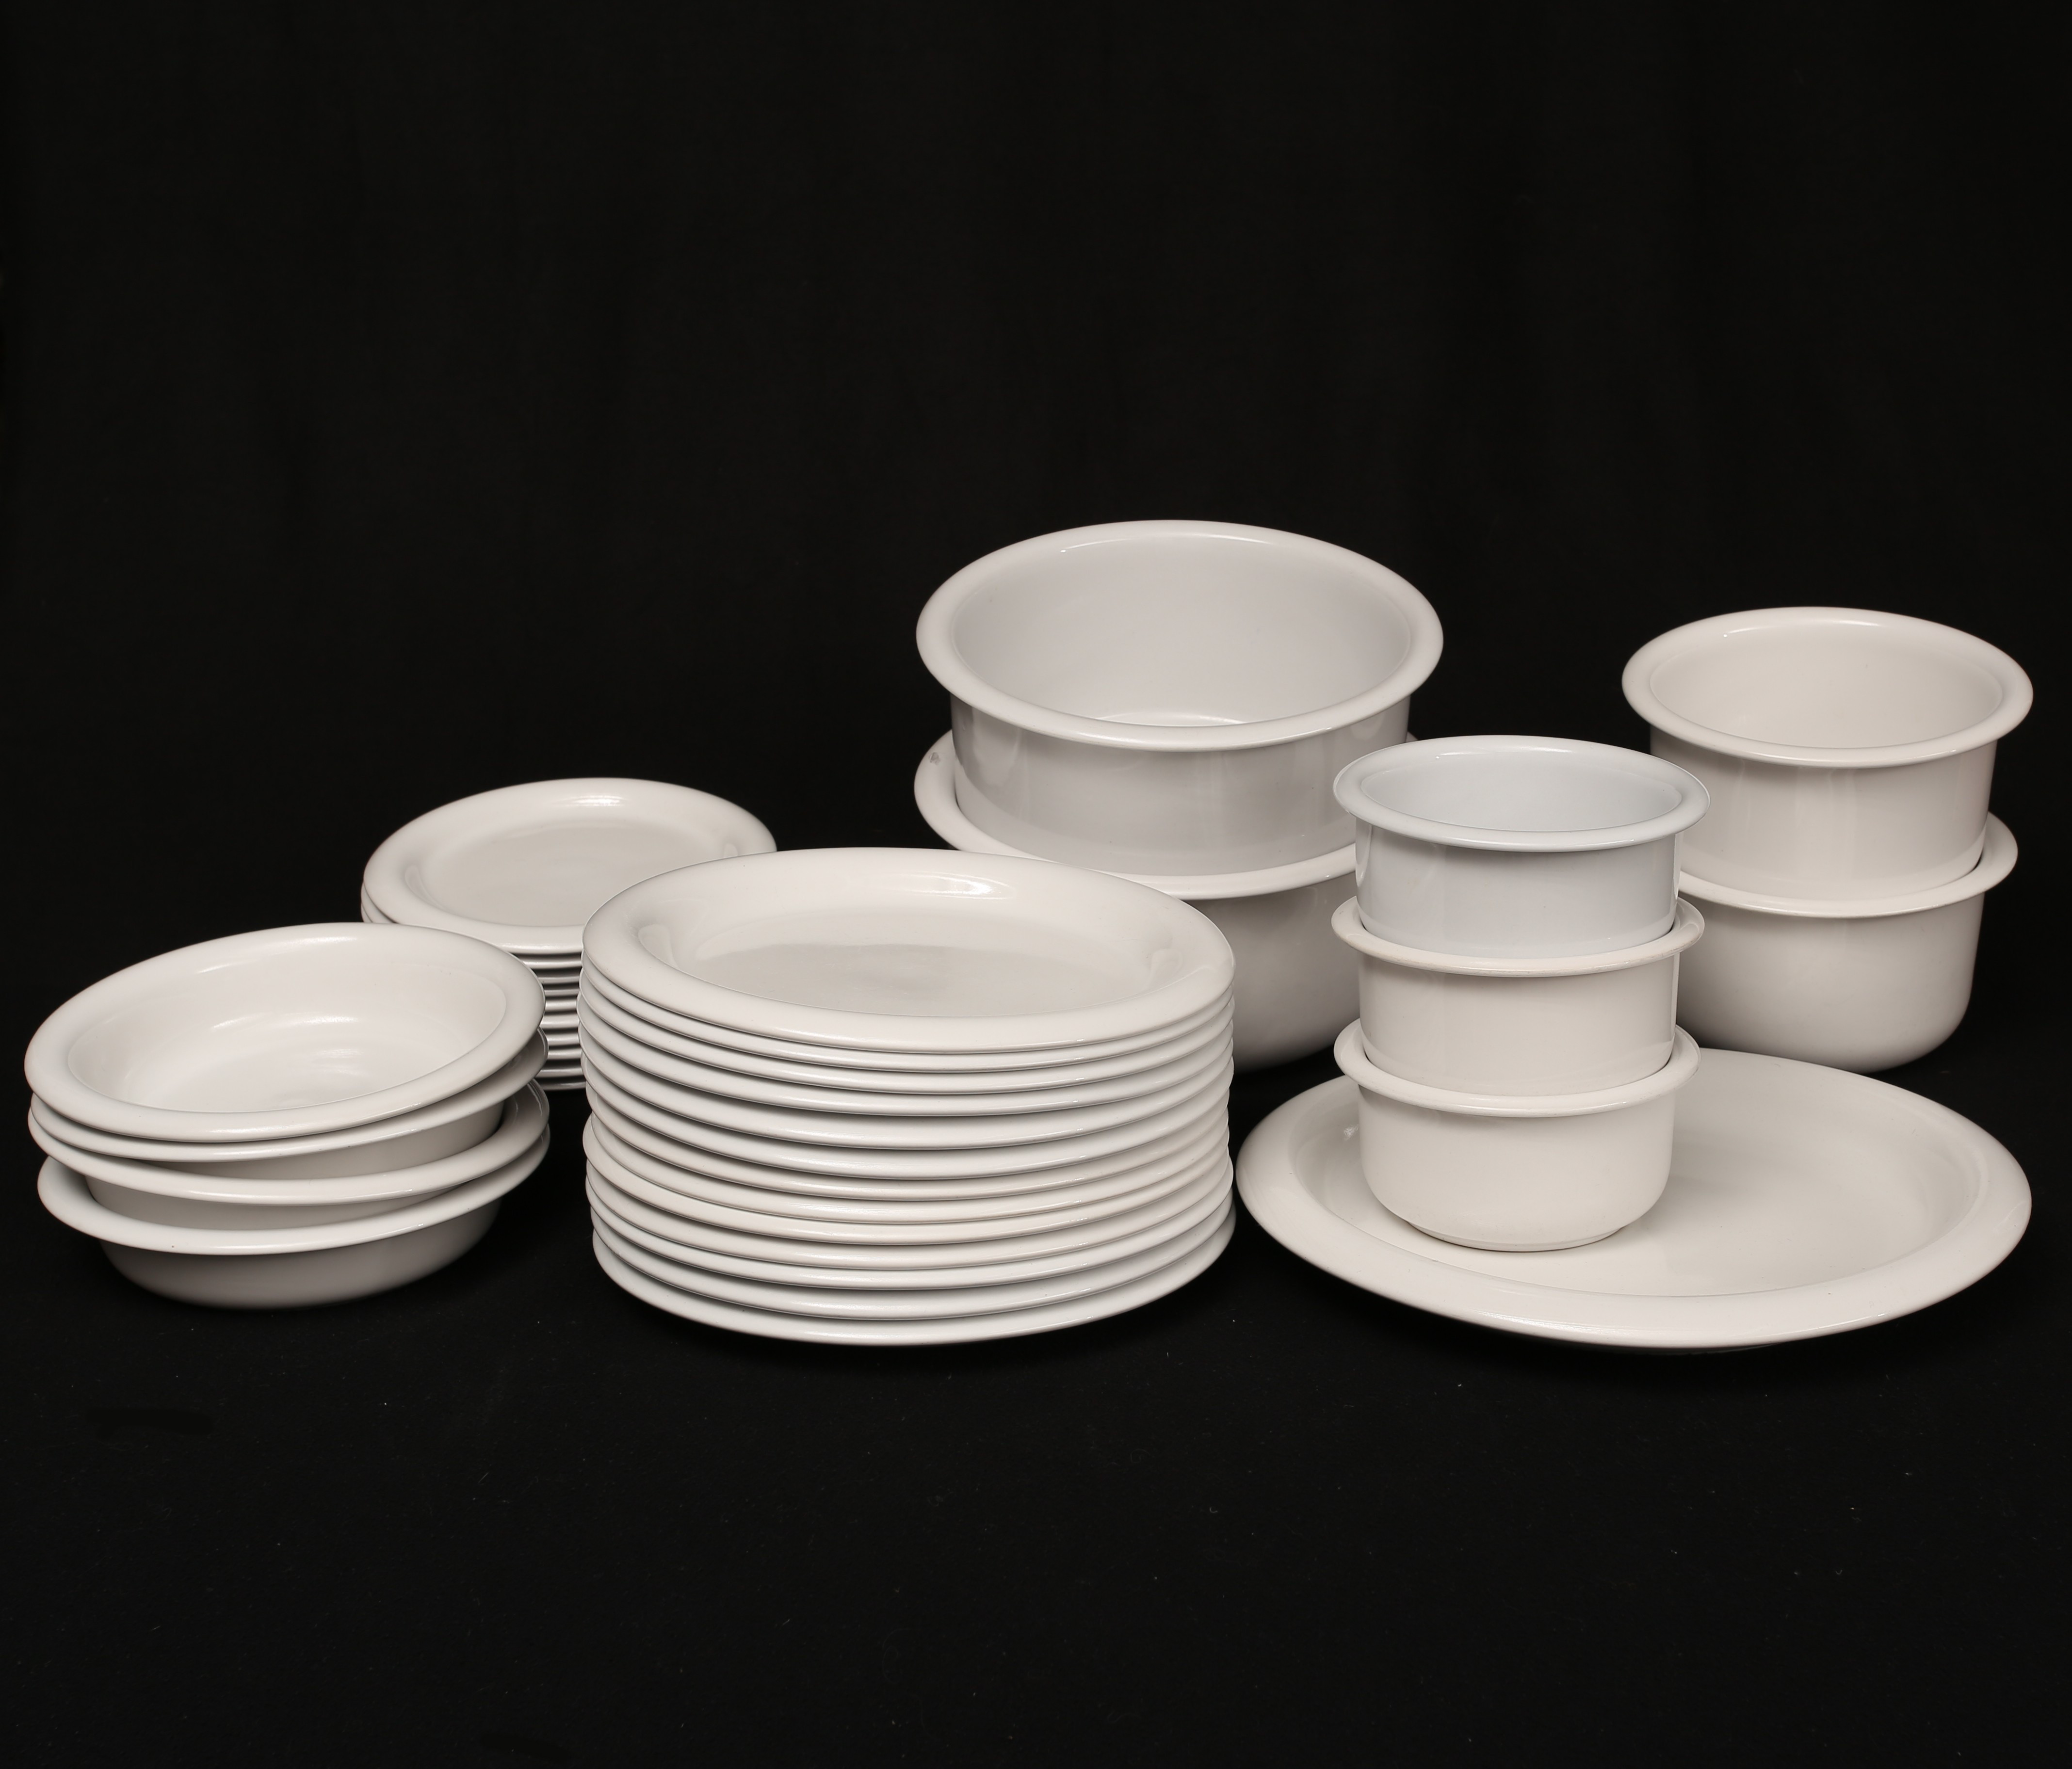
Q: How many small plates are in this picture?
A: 10